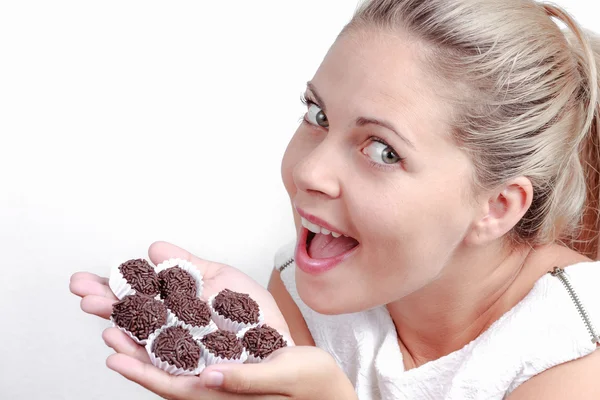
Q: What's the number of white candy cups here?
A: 8